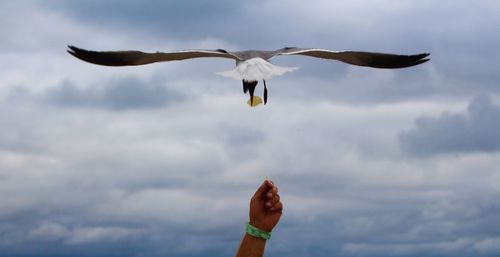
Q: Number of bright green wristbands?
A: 1